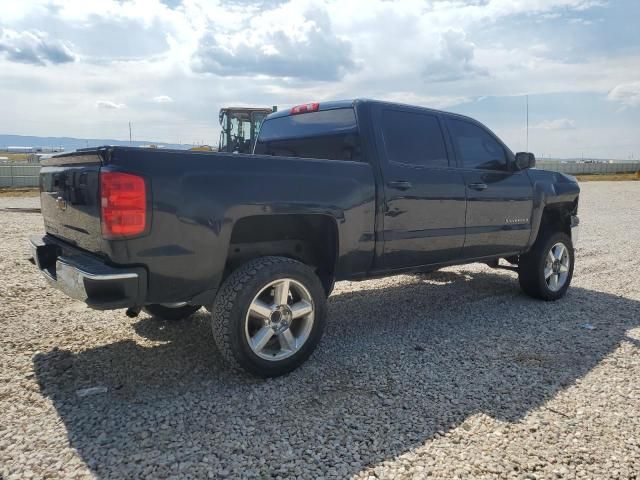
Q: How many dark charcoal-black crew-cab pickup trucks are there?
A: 1